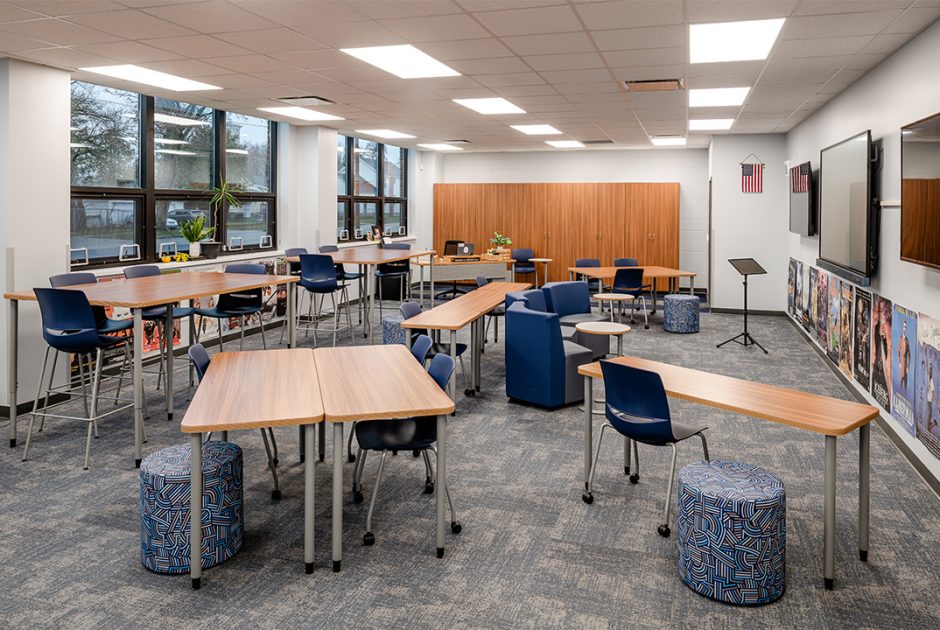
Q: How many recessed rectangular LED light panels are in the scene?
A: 12